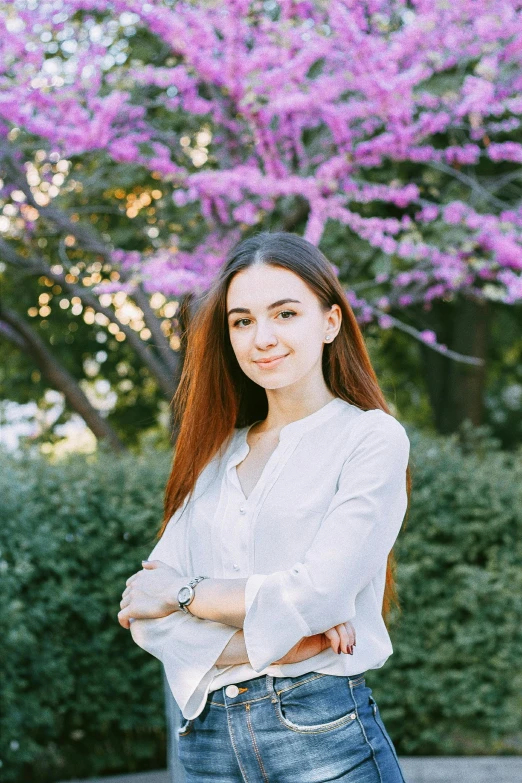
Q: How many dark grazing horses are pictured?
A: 0